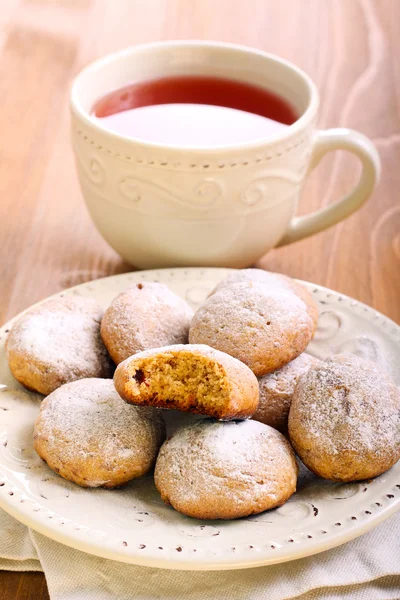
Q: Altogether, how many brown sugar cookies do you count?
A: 9